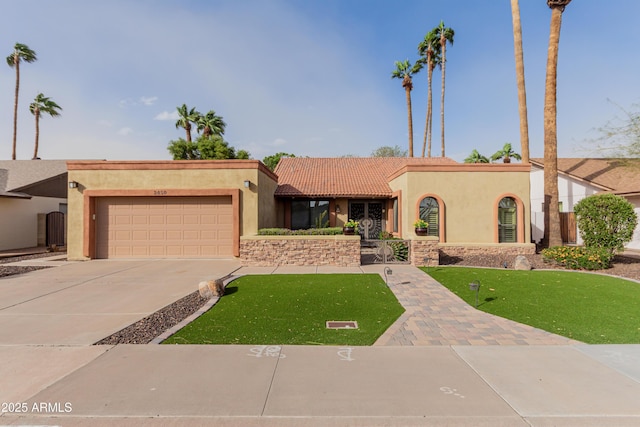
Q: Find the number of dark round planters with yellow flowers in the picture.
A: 2